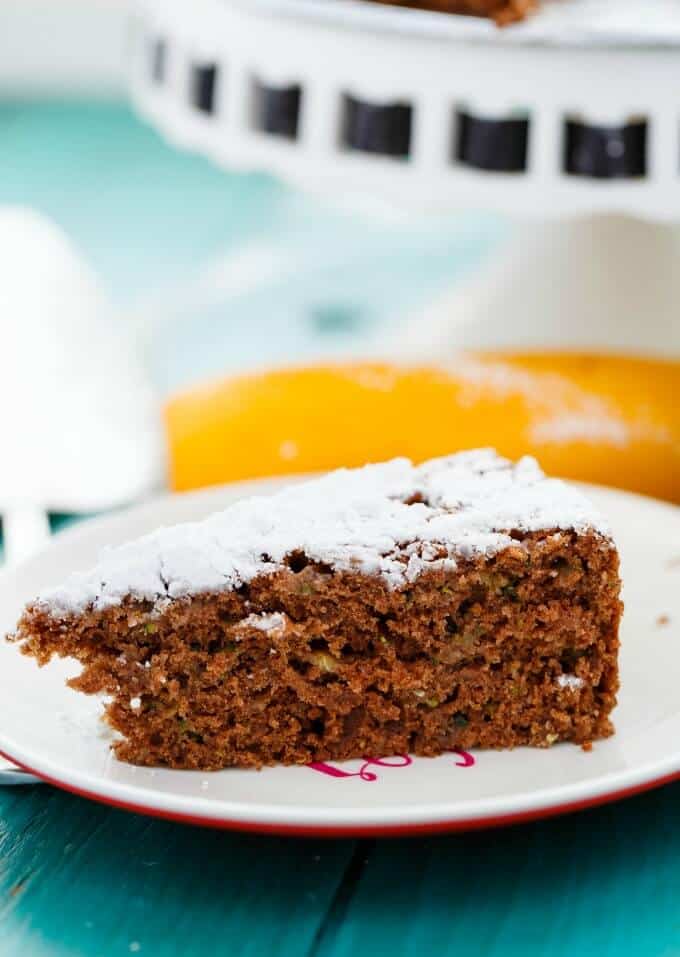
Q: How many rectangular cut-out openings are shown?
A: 6